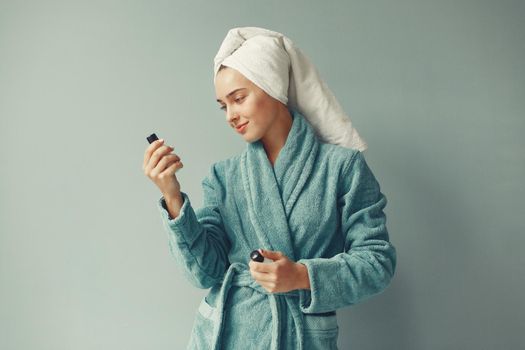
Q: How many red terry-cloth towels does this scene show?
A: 0